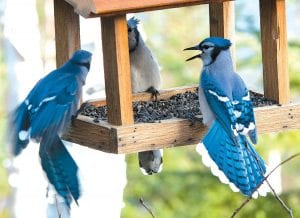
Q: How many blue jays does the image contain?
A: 3